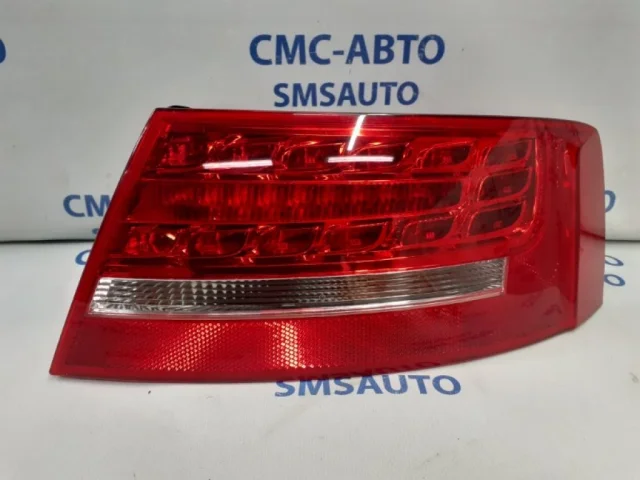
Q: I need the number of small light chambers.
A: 13